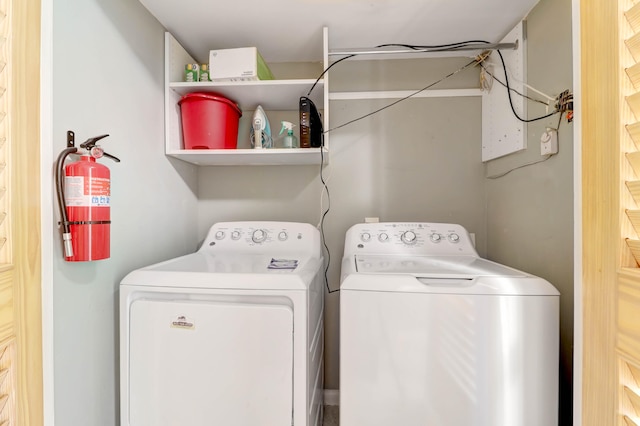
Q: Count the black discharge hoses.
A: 1